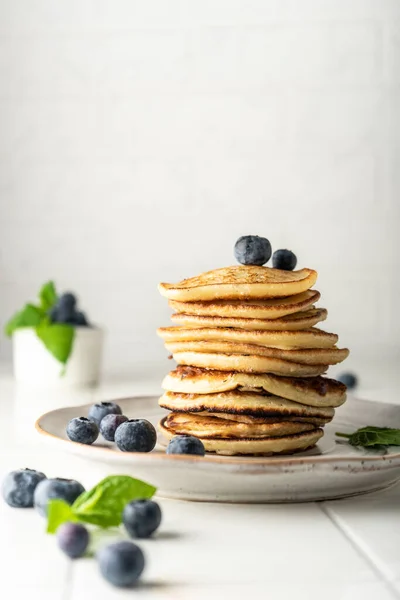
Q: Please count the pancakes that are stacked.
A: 11